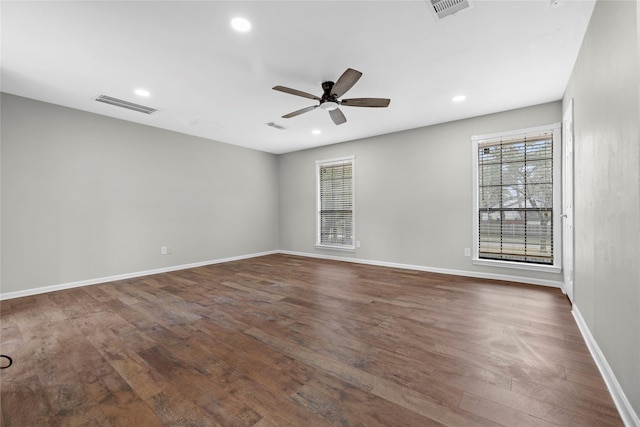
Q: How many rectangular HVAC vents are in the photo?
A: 3